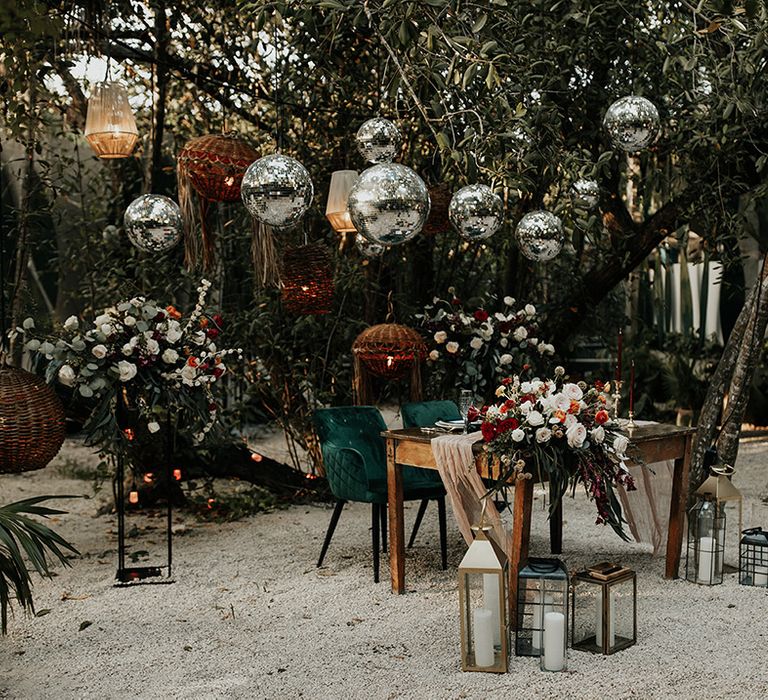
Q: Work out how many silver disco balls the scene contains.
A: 9